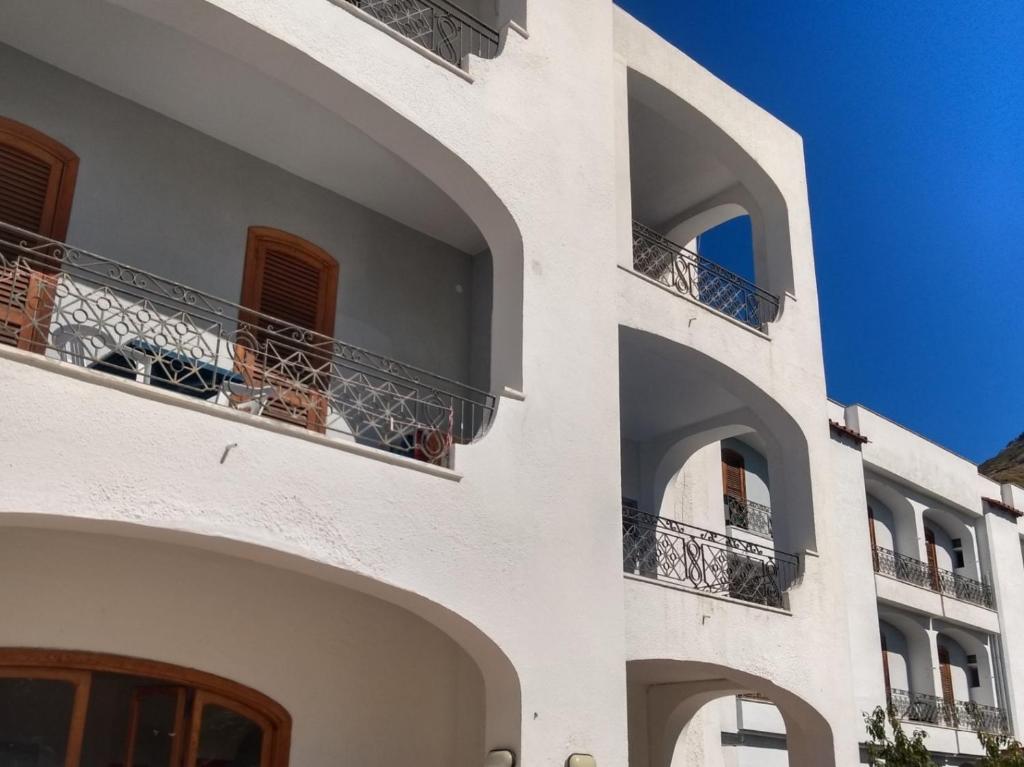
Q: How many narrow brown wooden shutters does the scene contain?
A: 7